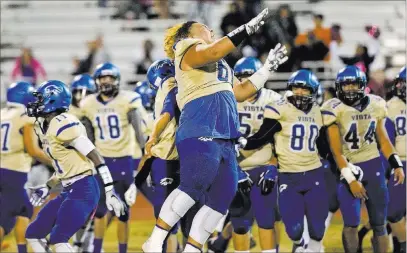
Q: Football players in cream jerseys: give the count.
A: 11